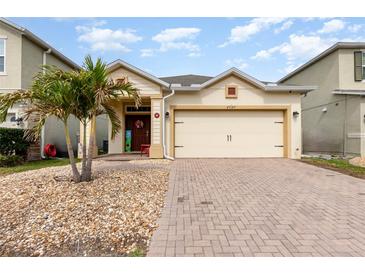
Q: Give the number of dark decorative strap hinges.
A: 4